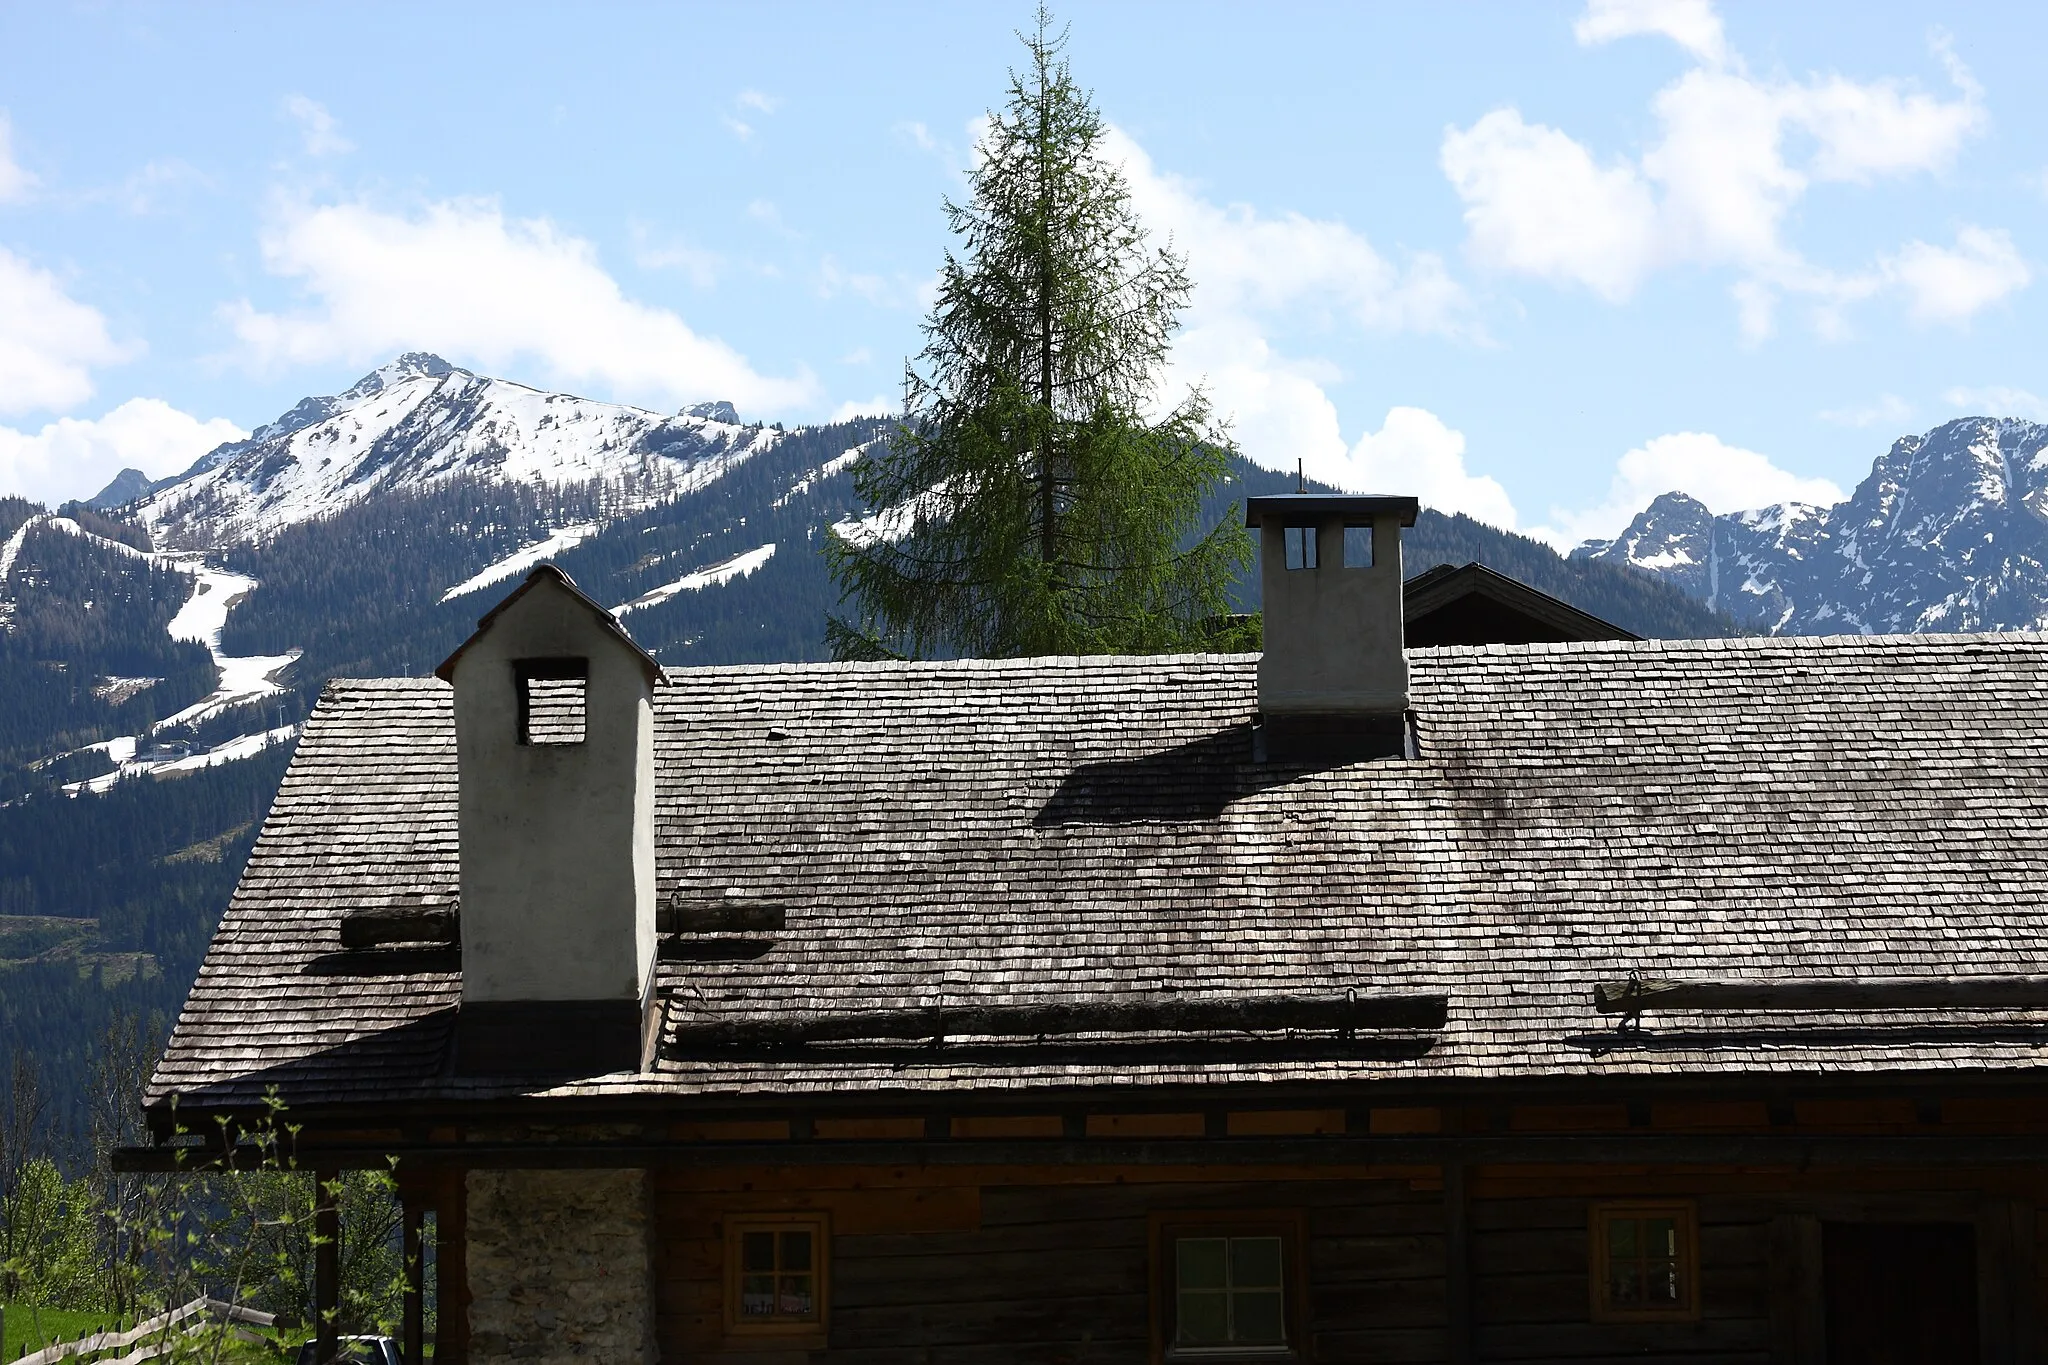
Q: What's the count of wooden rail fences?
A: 1